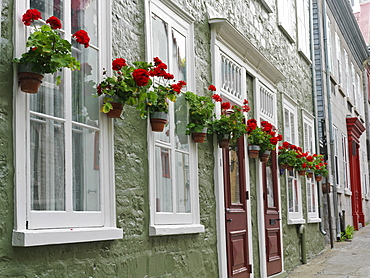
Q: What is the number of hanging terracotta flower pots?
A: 12